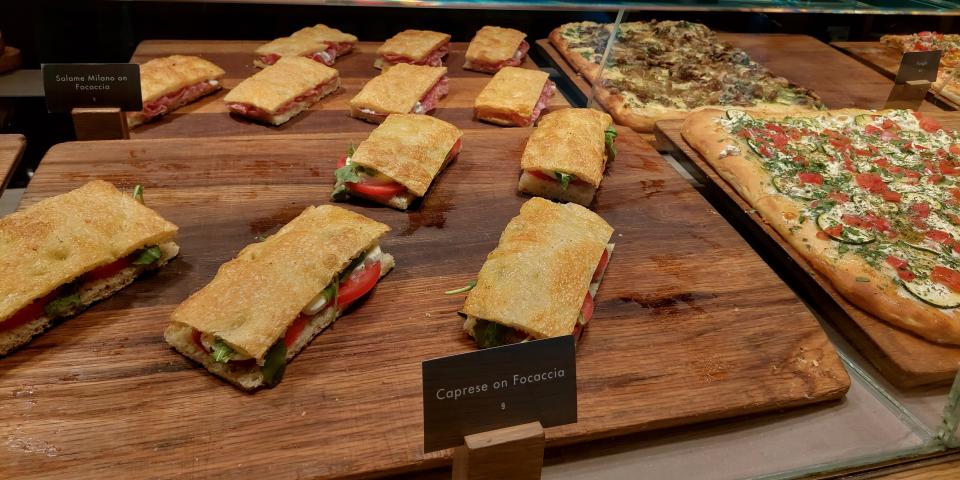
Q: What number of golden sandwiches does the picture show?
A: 12